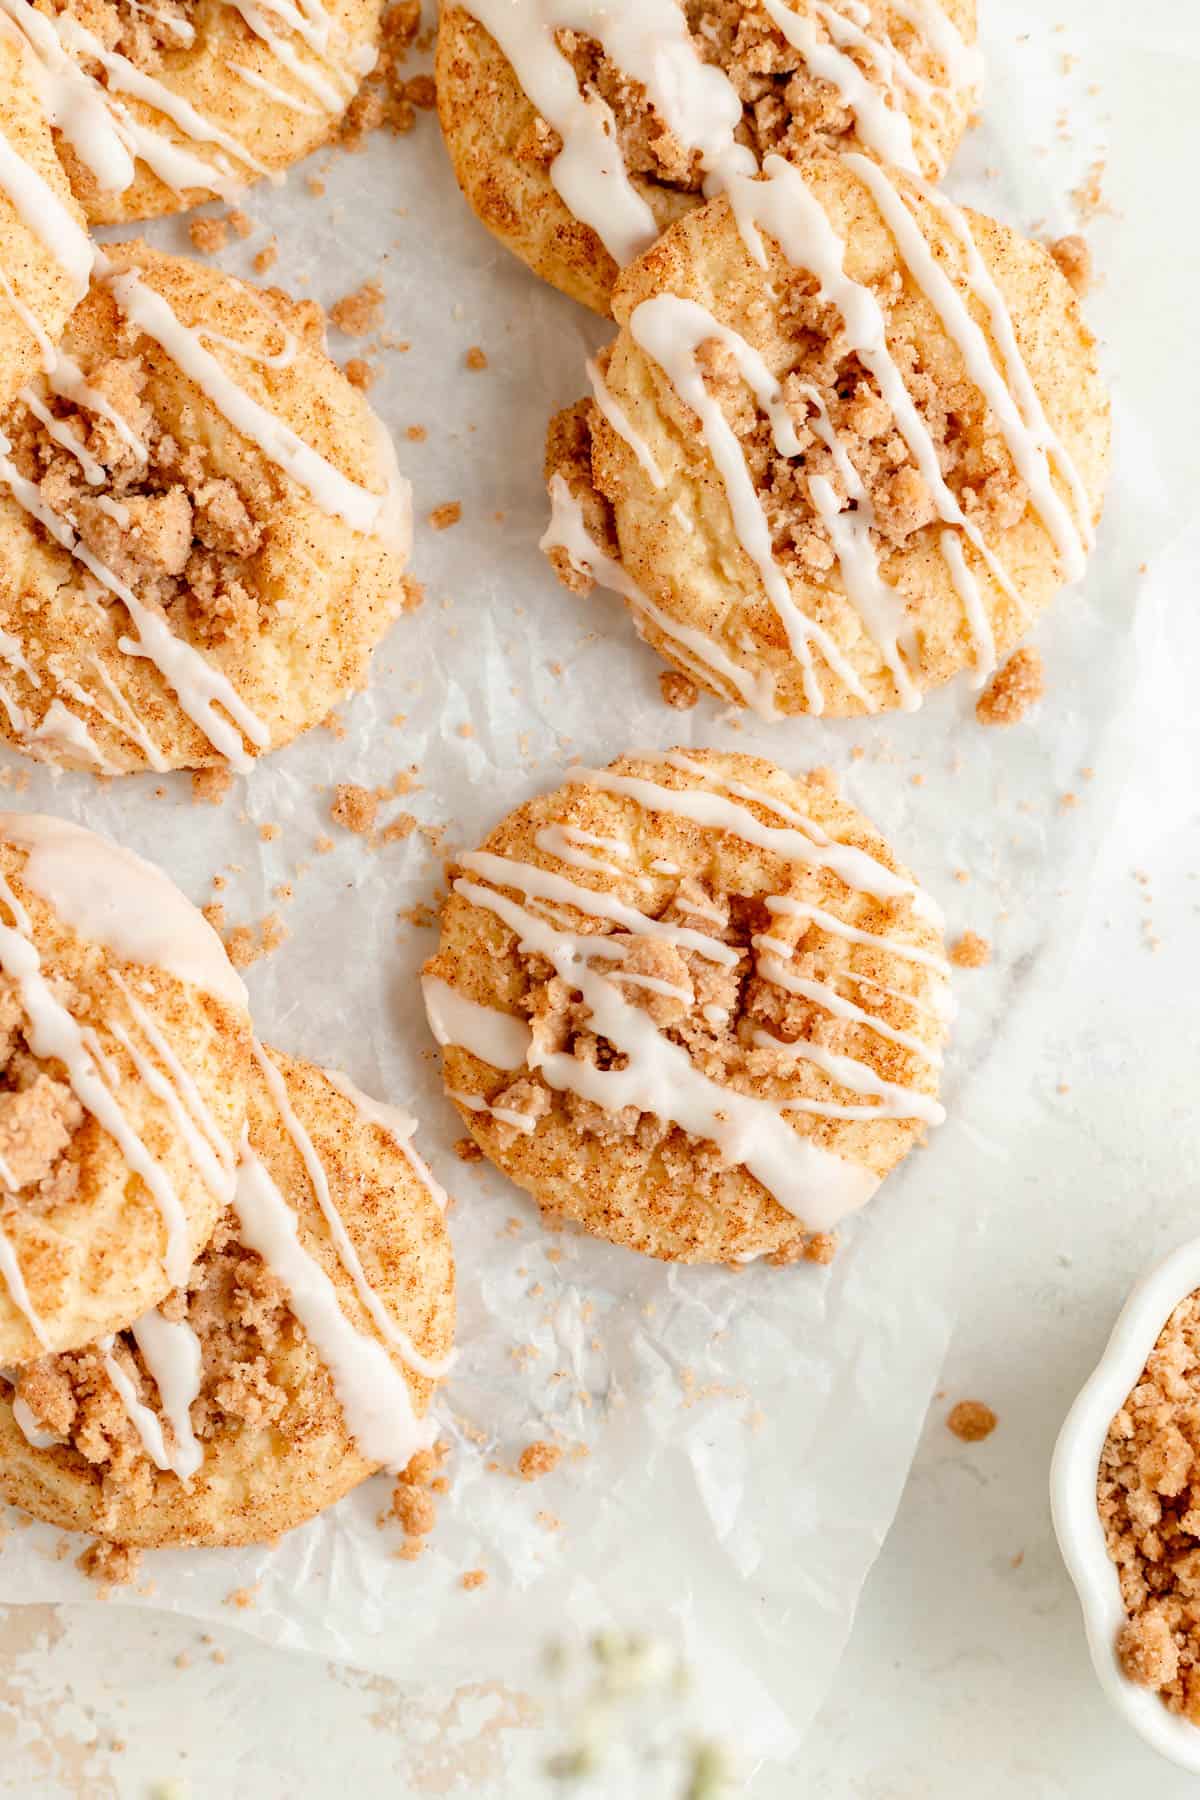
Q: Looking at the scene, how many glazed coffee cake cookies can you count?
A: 8